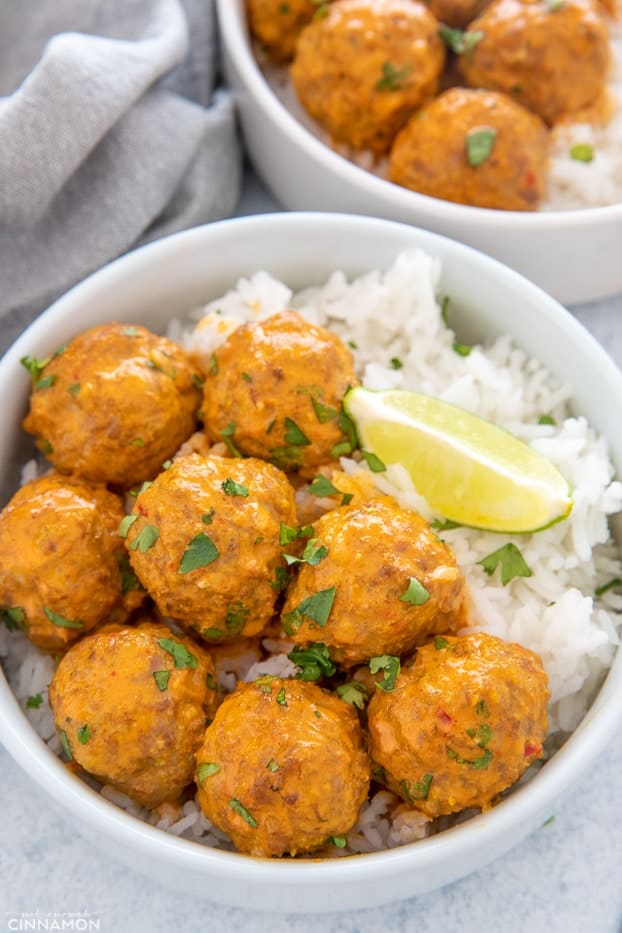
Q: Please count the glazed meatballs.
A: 13